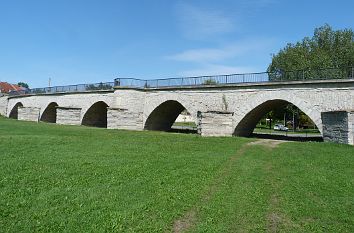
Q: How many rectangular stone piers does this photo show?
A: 5